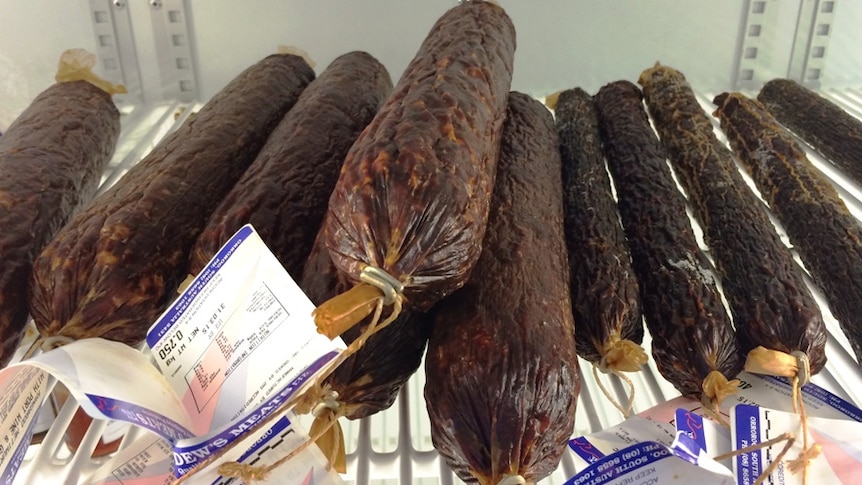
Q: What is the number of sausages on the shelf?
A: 11